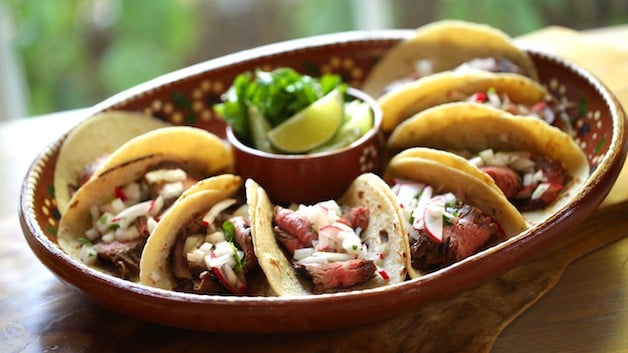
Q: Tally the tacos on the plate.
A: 8